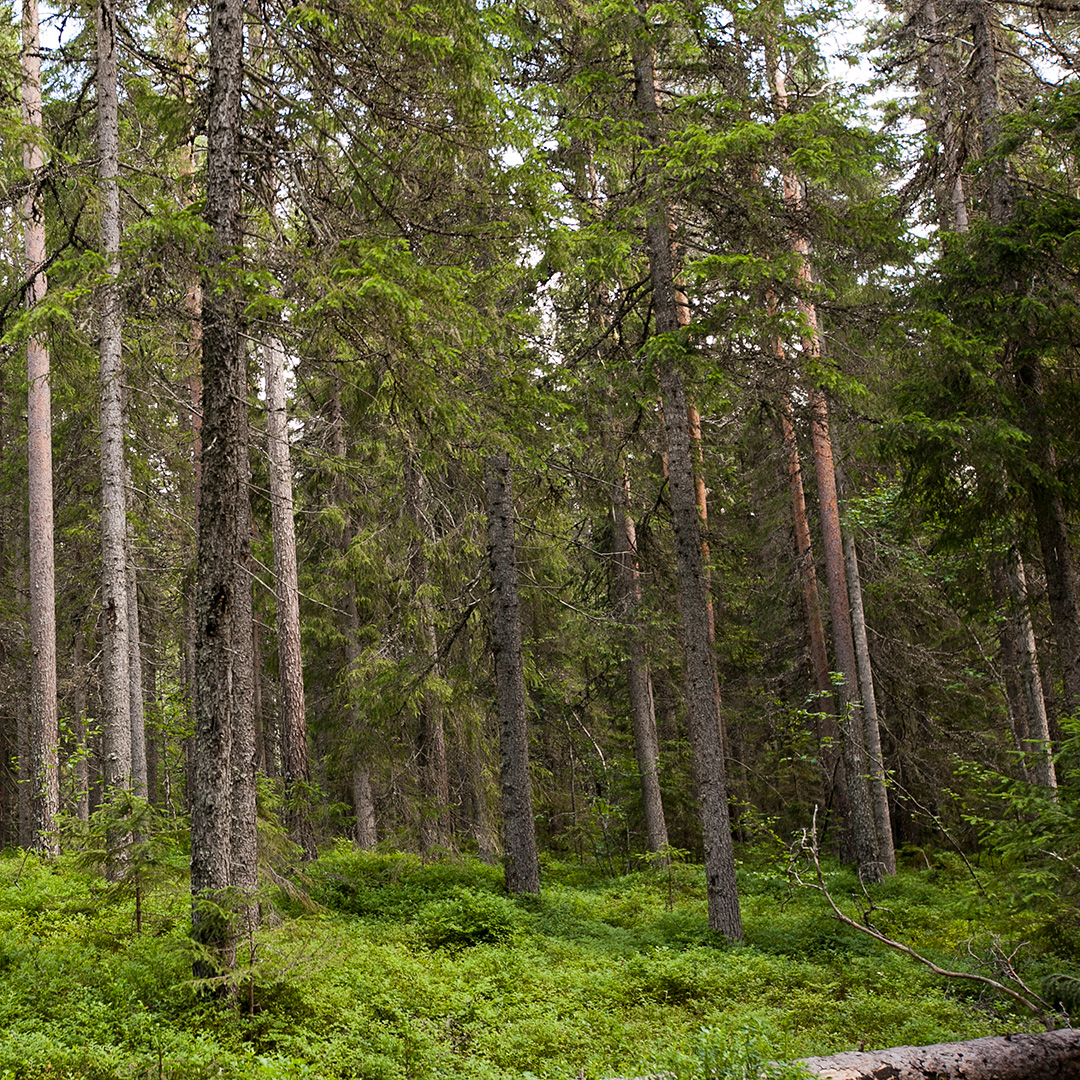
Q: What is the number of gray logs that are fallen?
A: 1